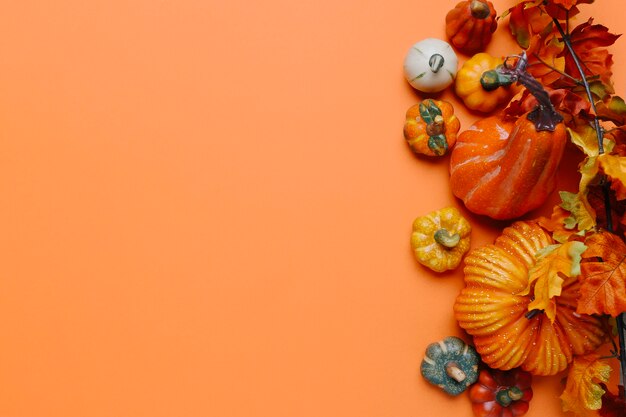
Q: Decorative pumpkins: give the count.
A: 9